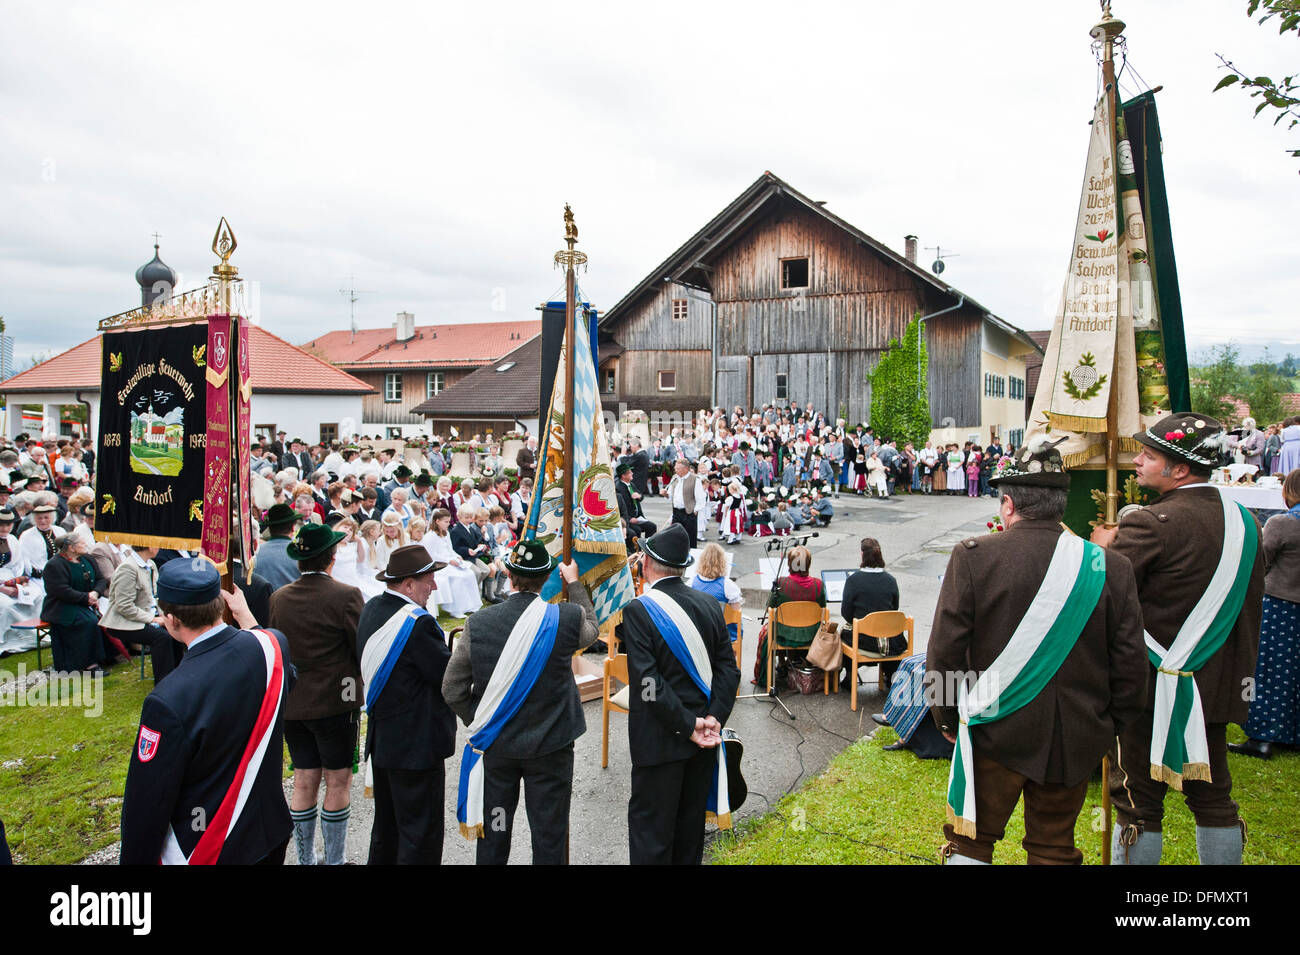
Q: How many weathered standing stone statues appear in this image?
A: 0